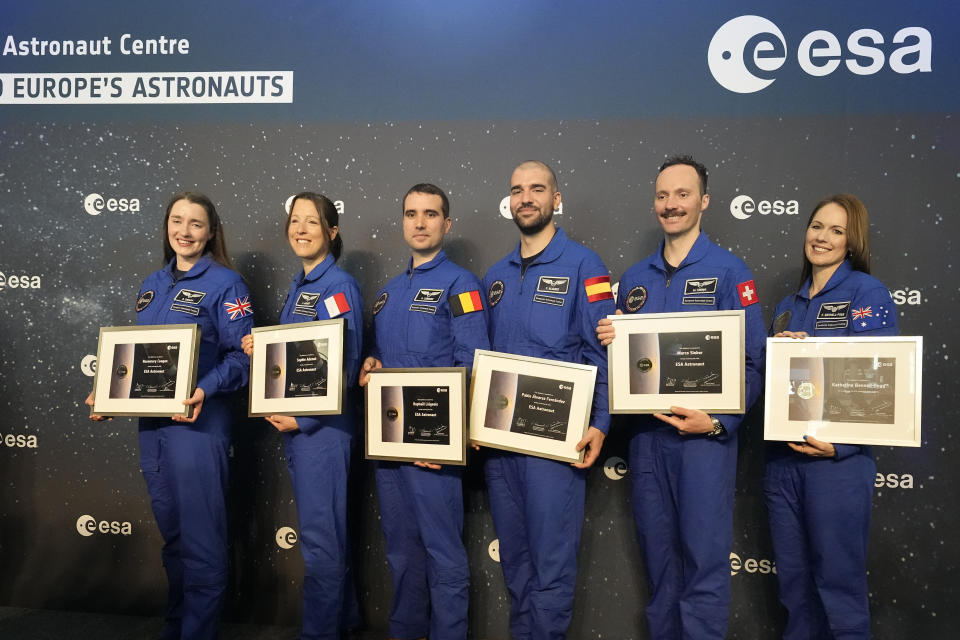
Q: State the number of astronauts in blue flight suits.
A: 6